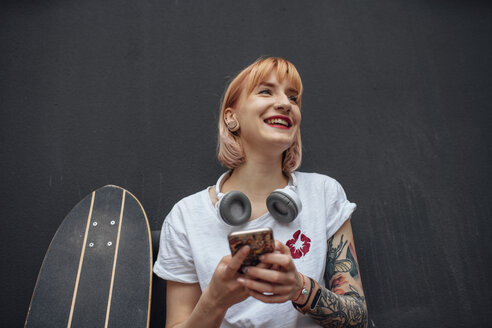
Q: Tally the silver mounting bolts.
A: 4